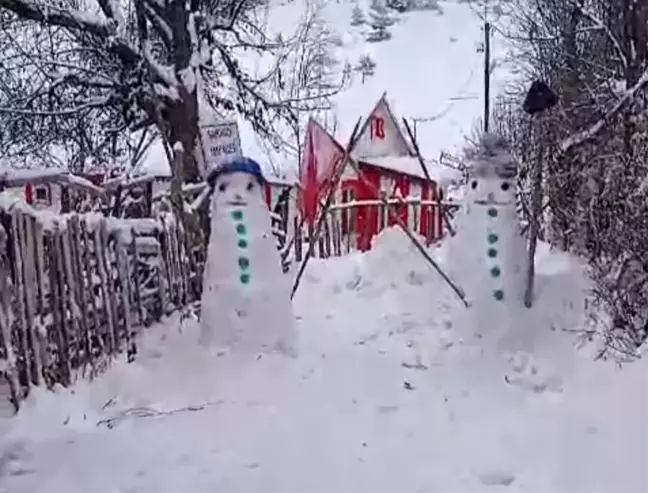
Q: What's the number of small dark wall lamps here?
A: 0